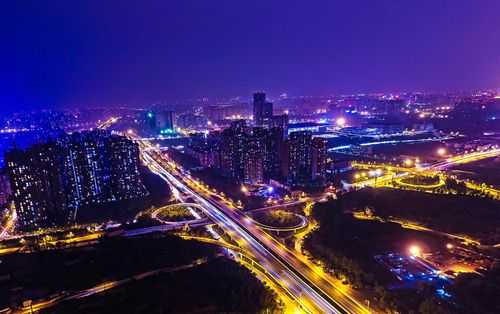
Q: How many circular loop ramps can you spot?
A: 3